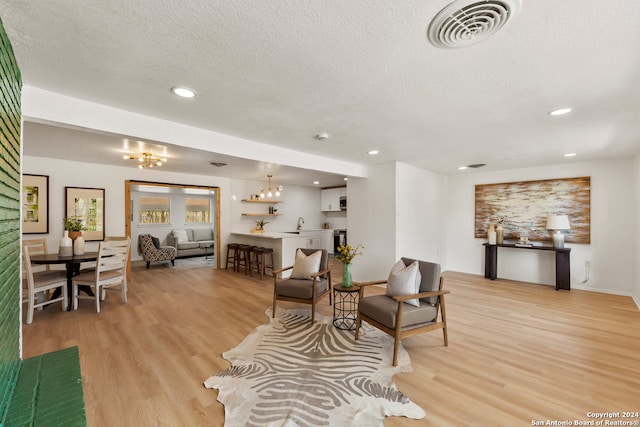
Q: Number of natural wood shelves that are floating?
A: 2